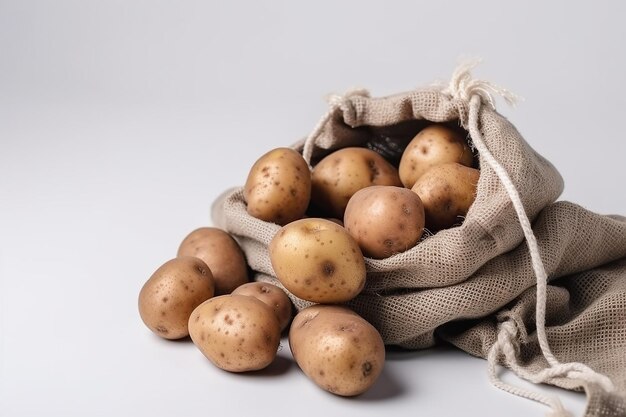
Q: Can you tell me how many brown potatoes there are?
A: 11